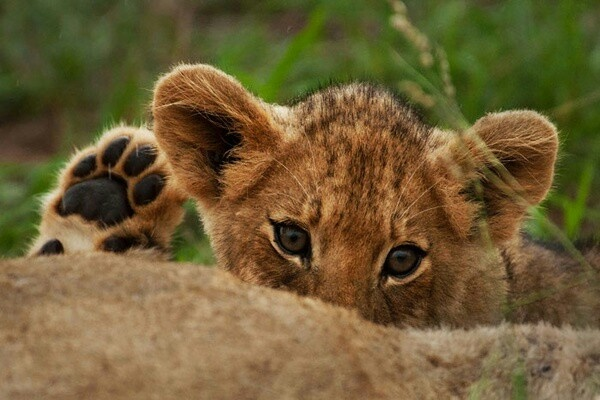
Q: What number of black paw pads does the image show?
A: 7